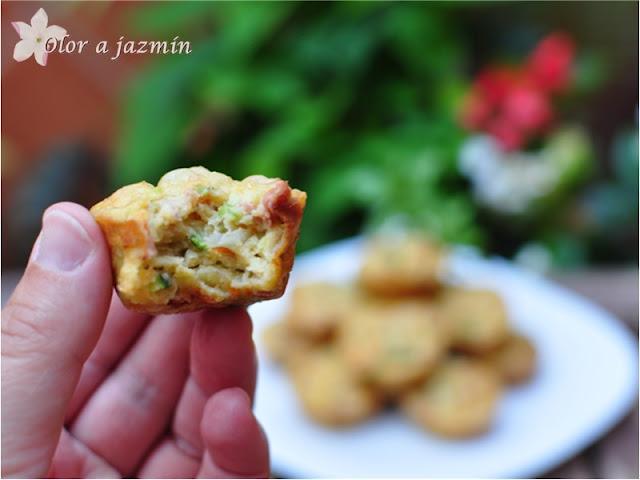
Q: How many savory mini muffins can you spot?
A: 9